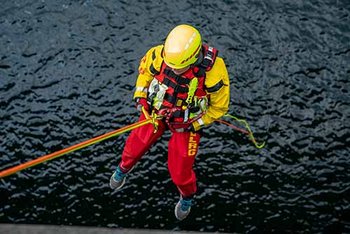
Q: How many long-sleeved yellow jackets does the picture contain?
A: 1